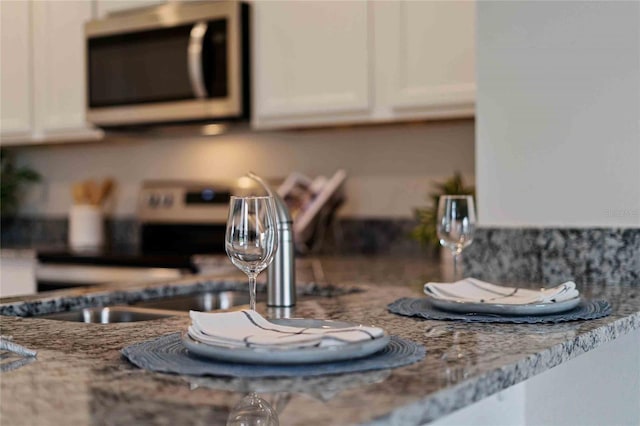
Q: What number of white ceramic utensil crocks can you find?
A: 1